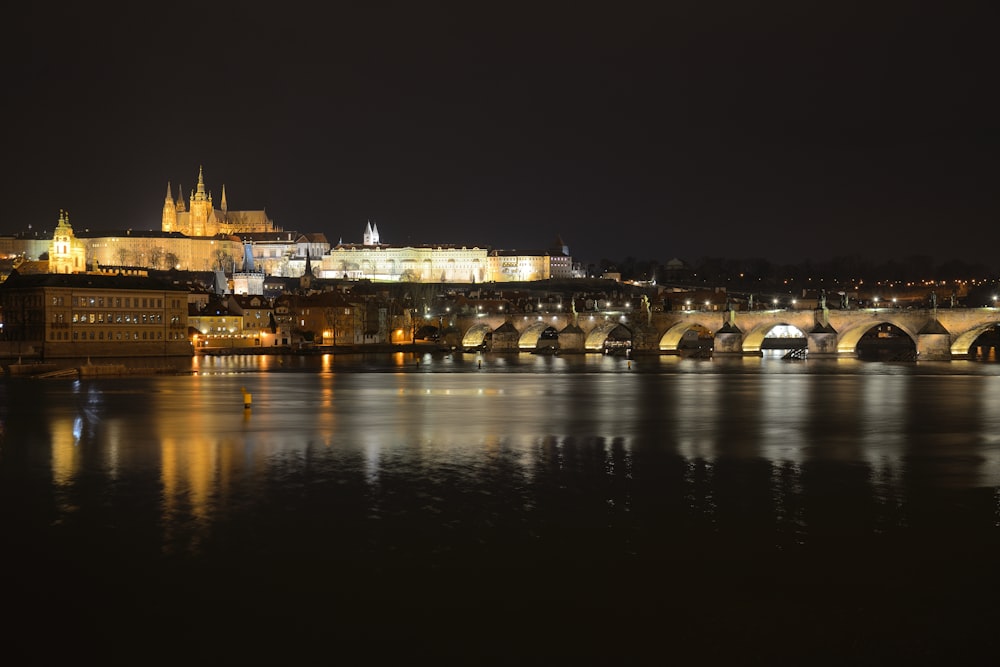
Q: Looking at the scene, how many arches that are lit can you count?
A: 7